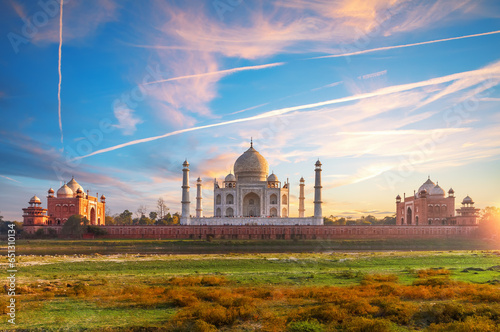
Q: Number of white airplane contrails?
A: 4